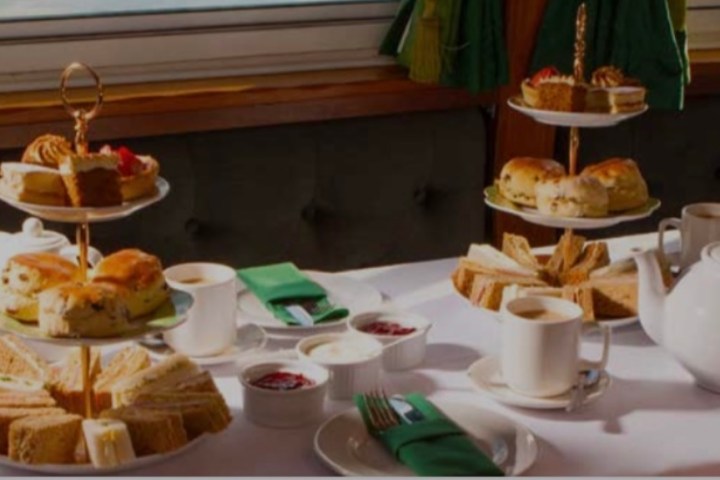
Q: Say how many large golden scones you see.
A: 6